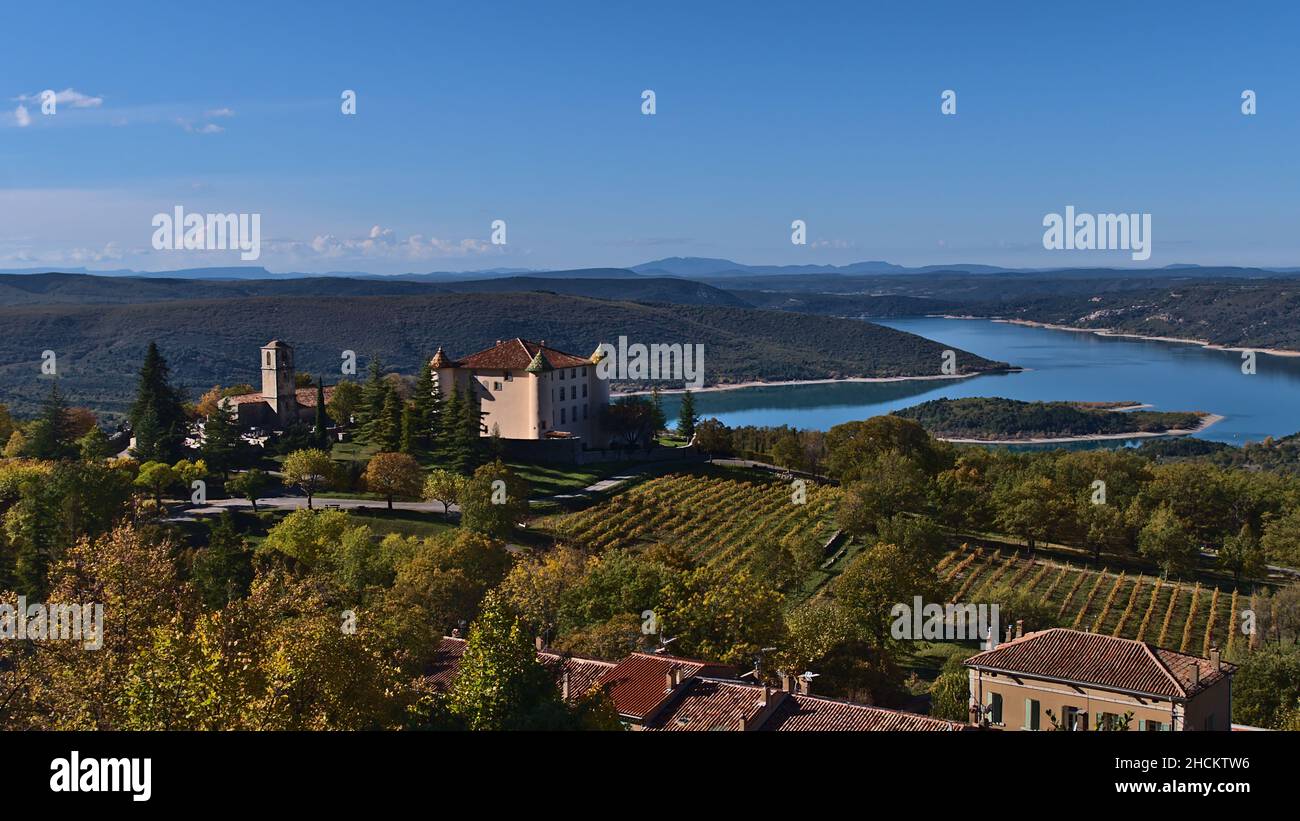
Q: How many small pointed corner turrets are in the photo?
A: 3